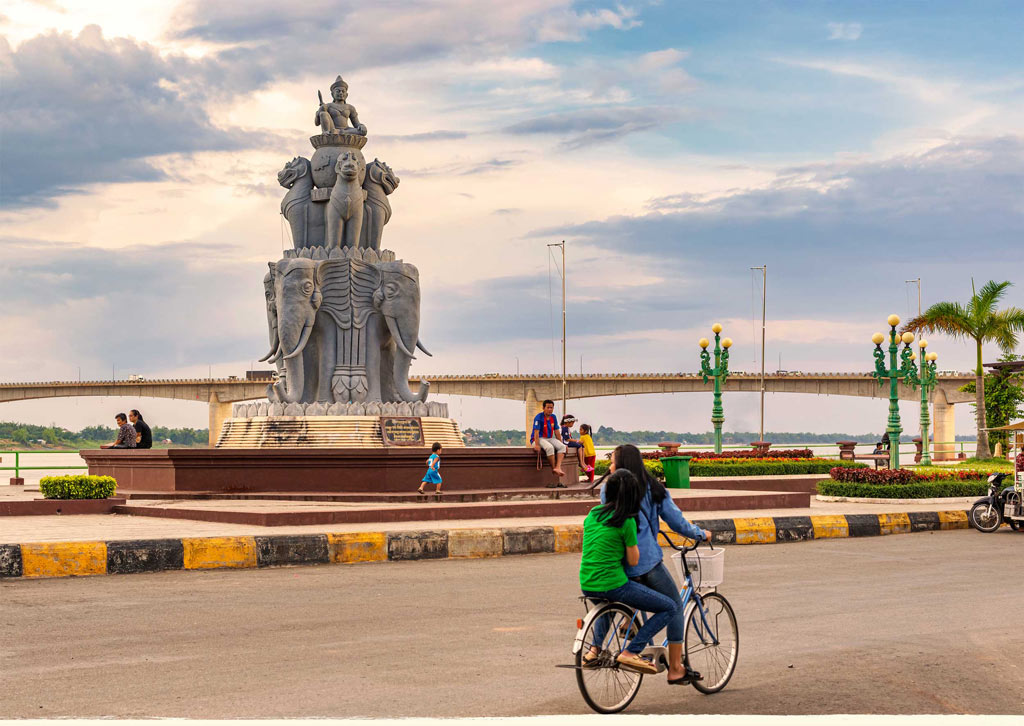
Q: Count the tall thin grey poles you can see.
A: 3